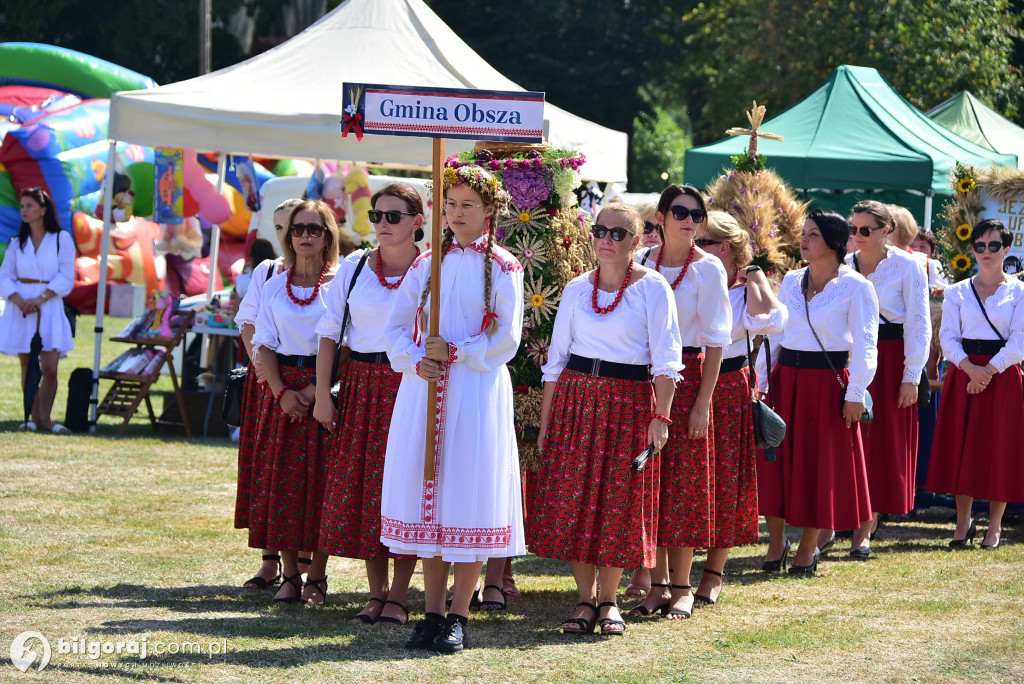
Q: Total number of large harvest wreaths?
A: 3